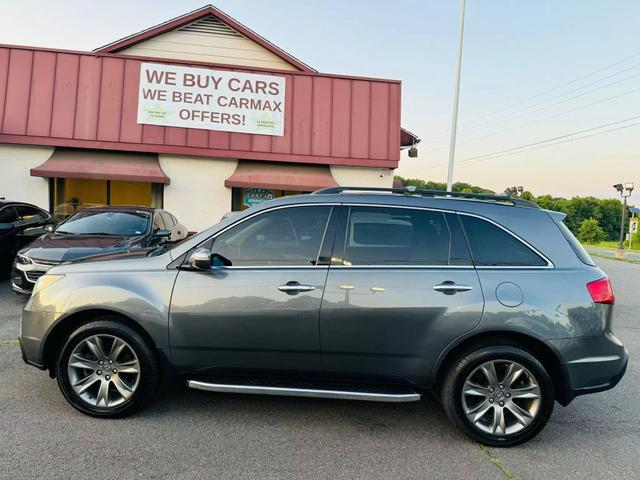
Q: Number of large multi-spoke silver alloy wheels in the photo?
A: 2